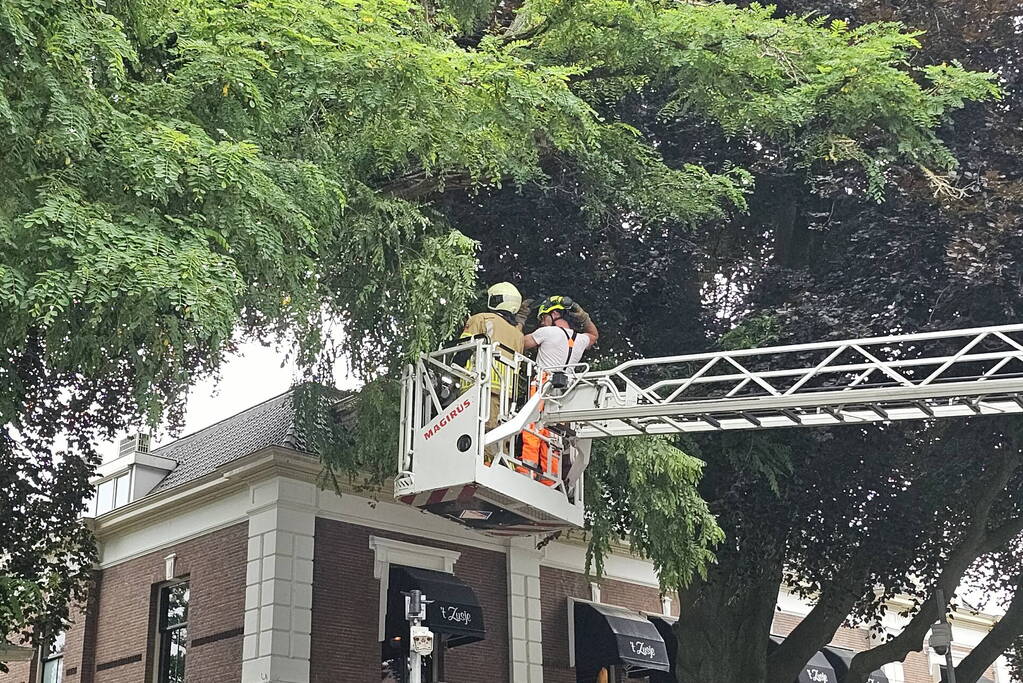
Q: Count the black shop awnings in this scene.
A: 5